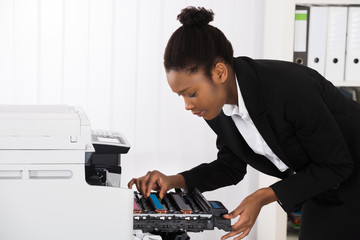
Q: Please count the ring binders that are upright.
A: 4